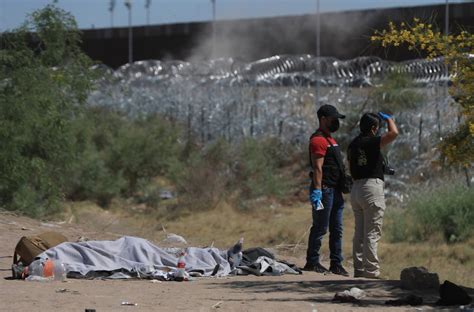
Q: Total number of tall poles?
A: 6